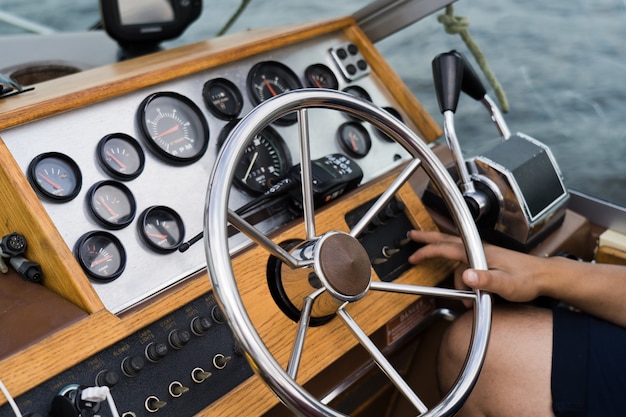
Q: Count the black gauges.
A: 13